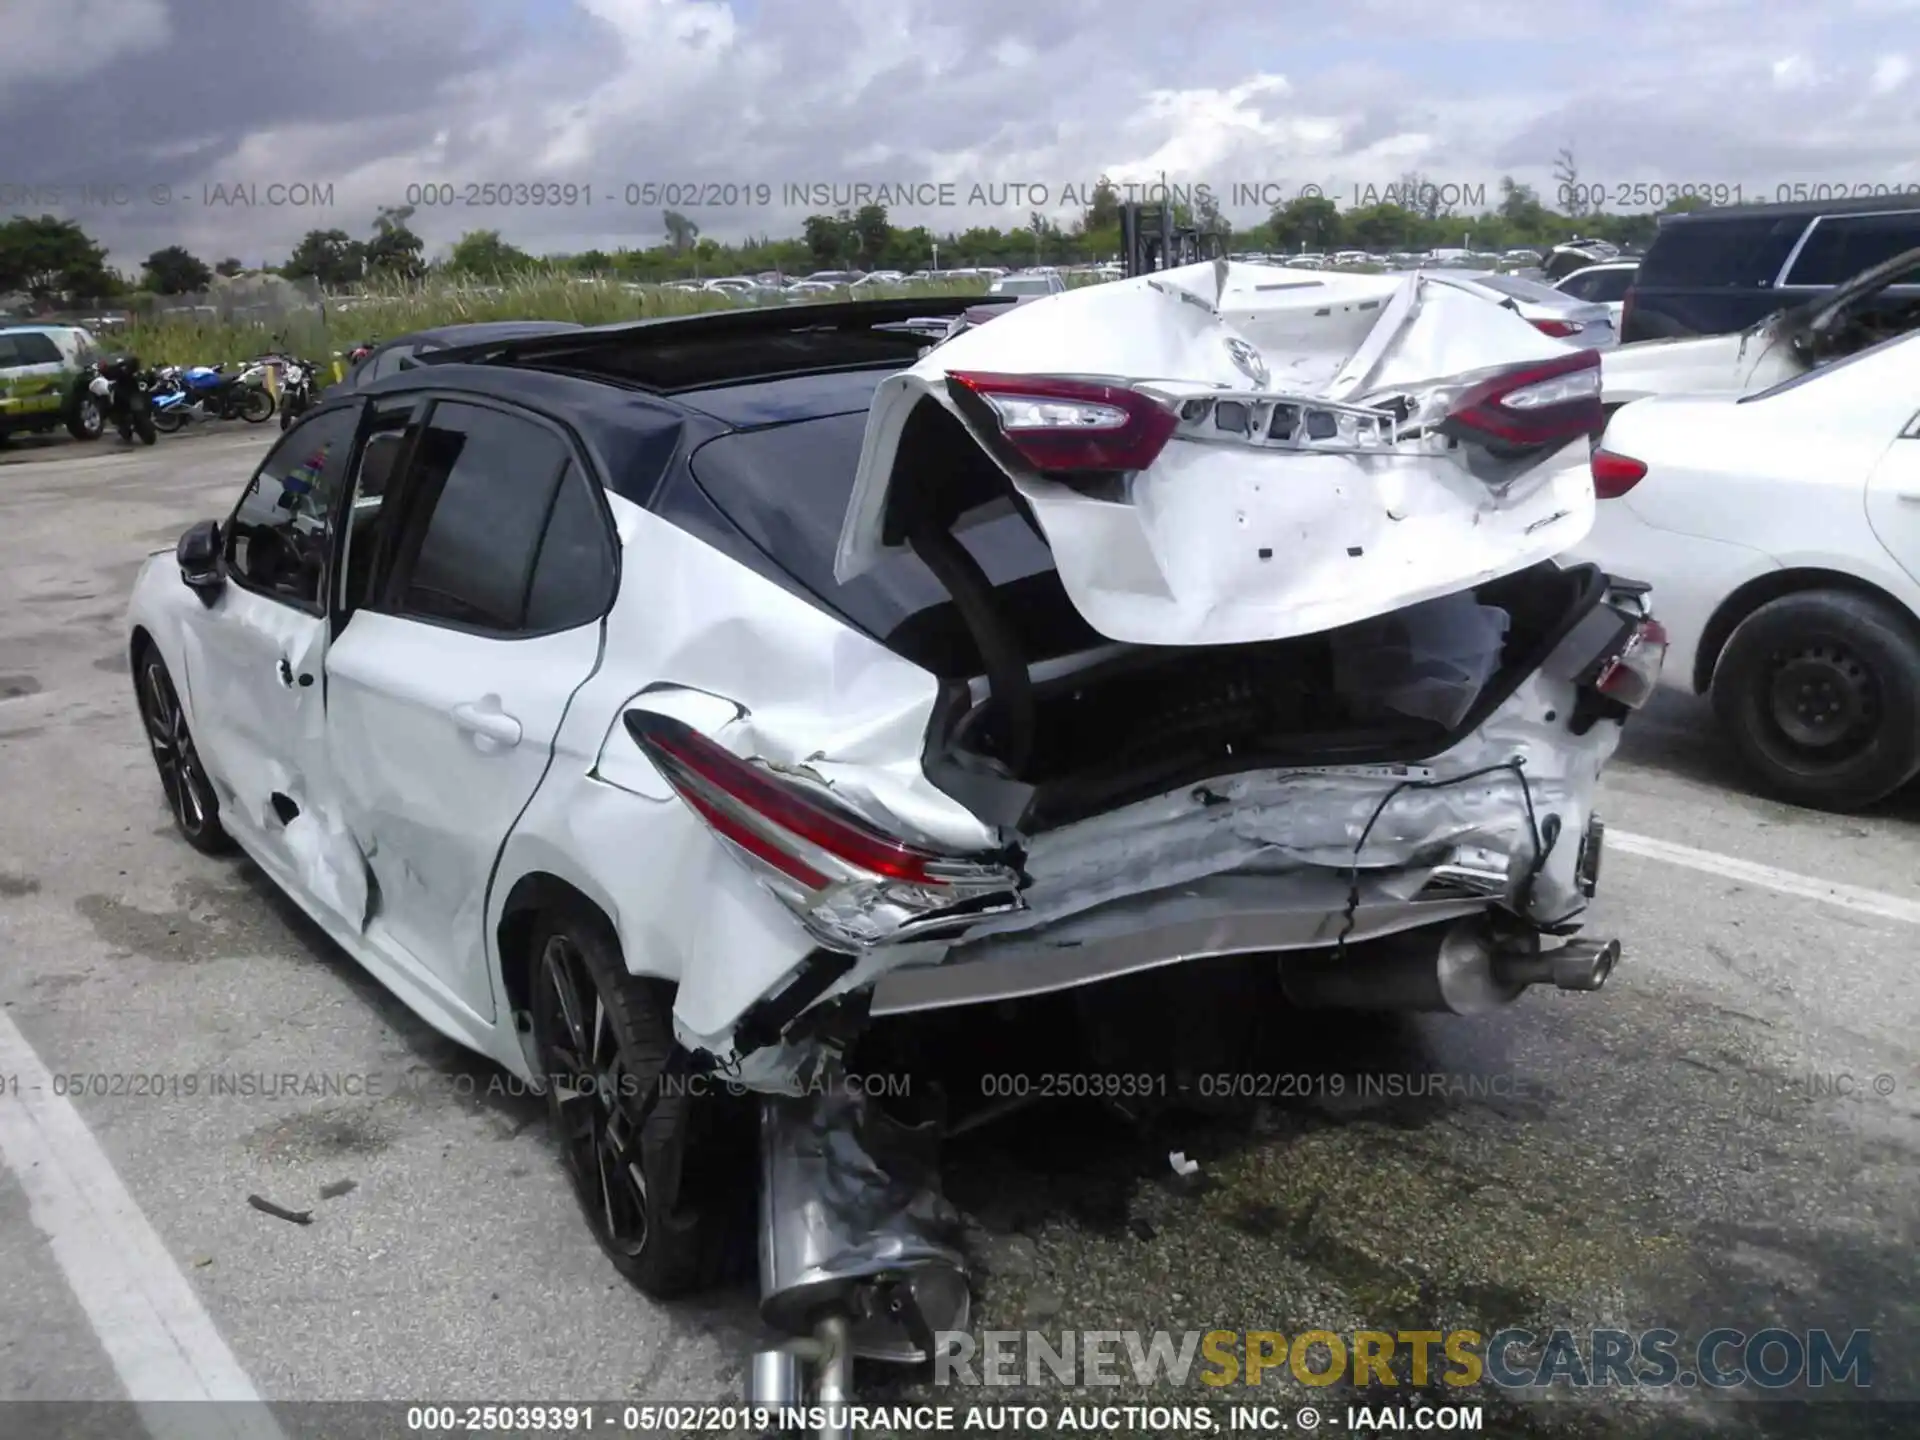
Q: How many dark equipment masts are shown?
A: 1